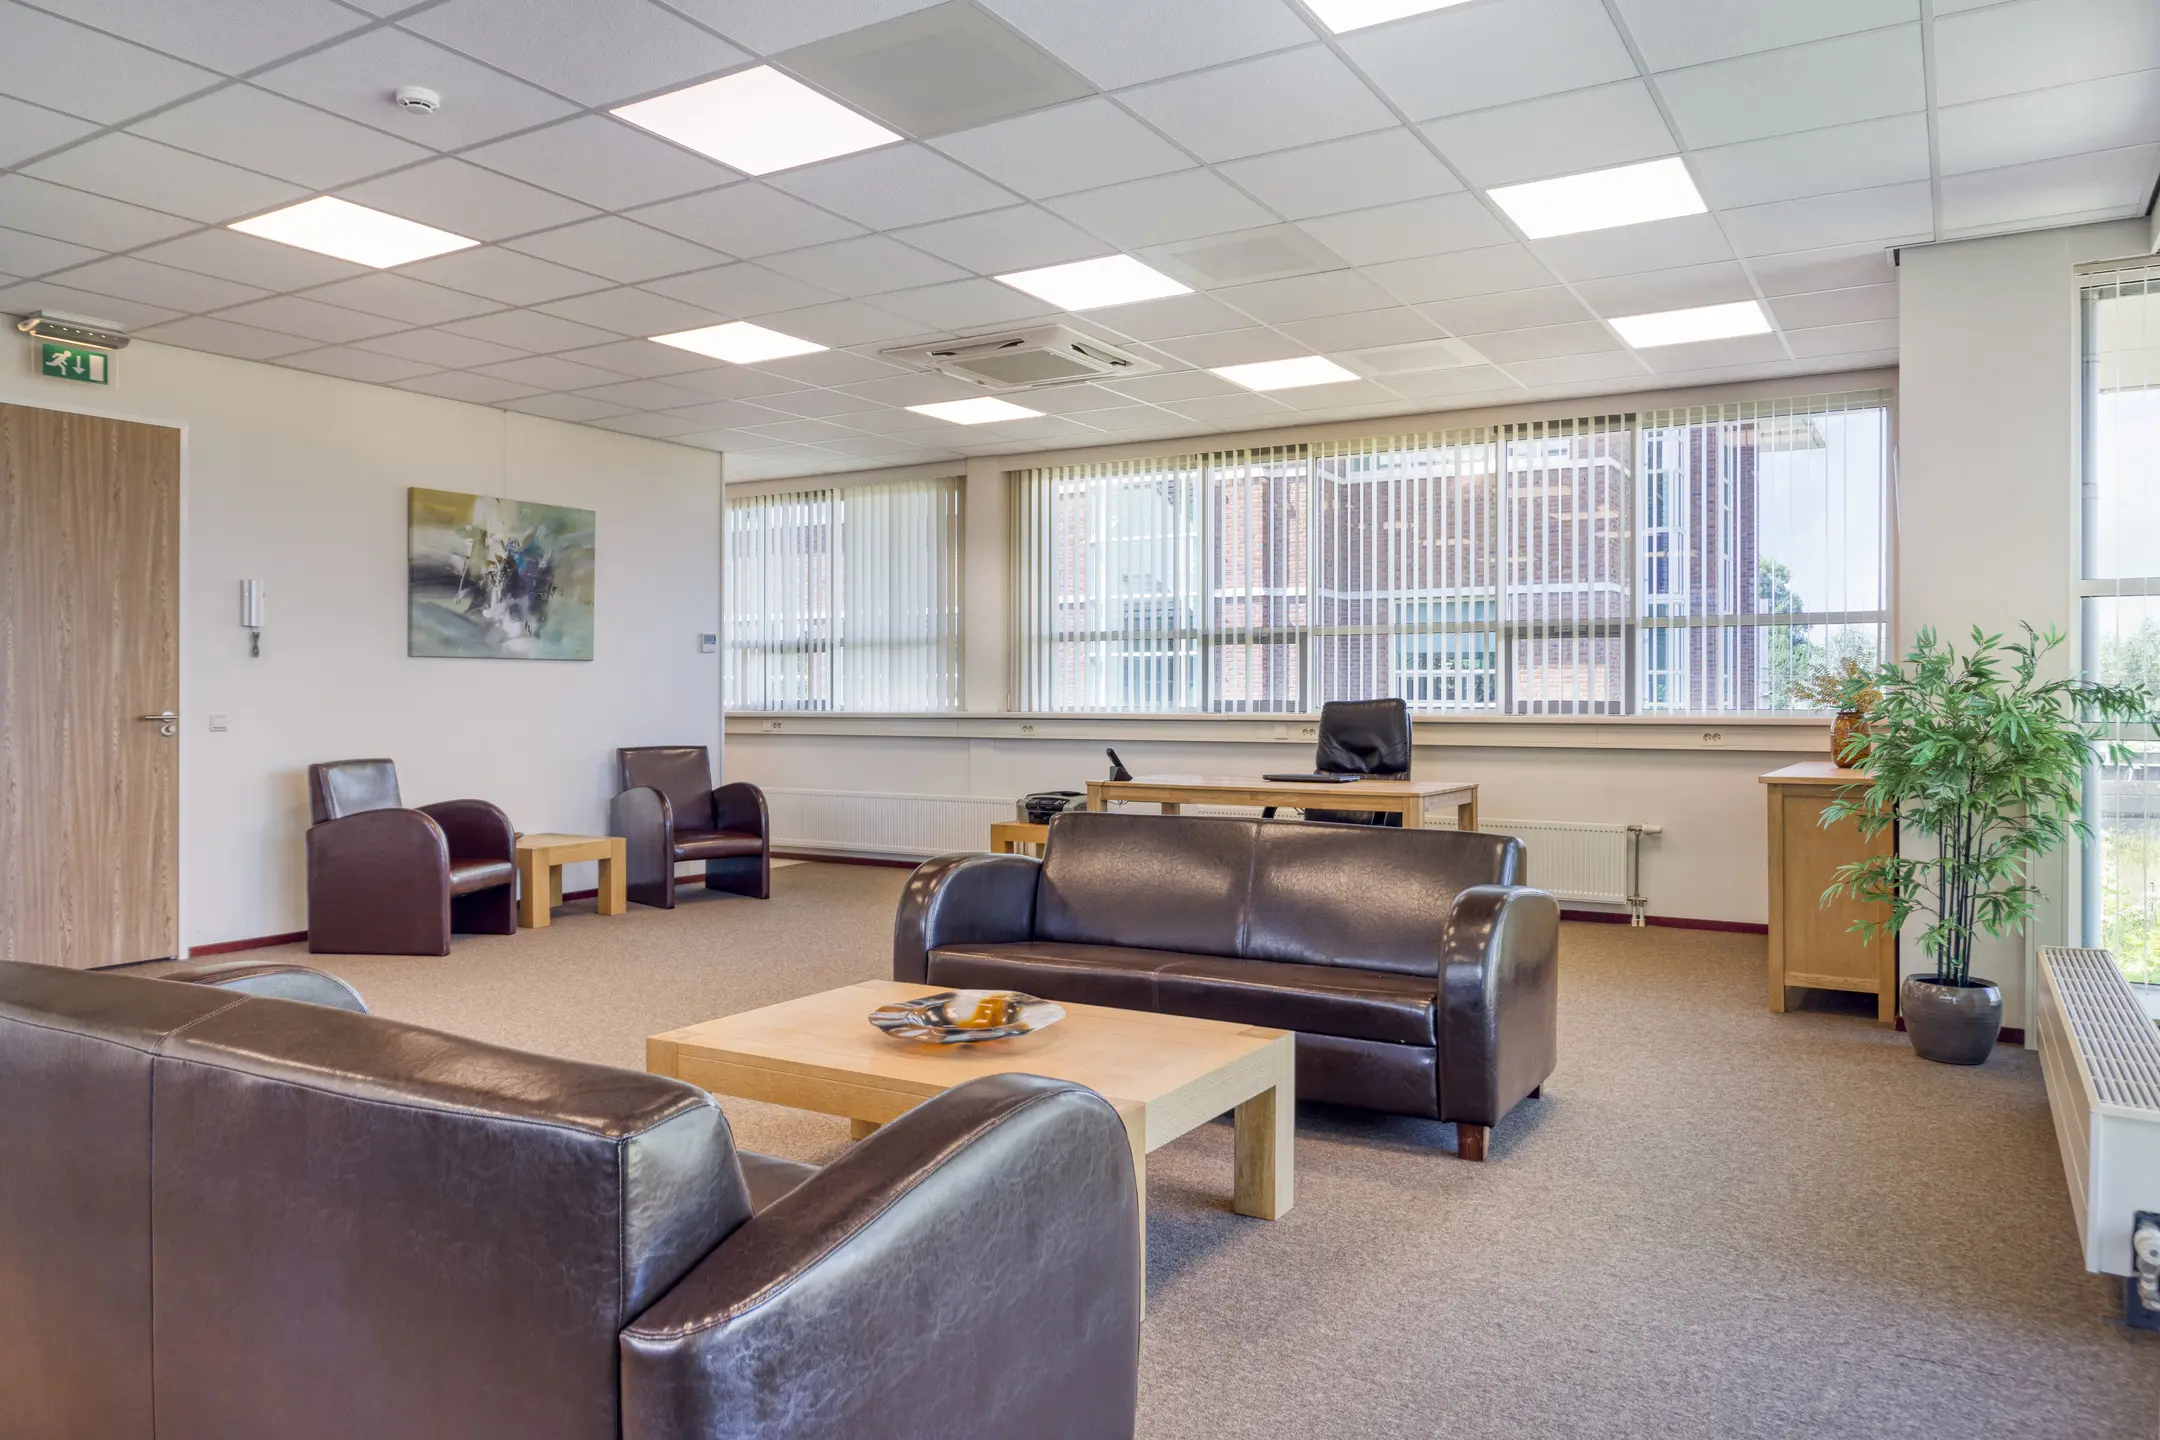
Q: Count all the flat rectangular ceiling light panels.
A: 9